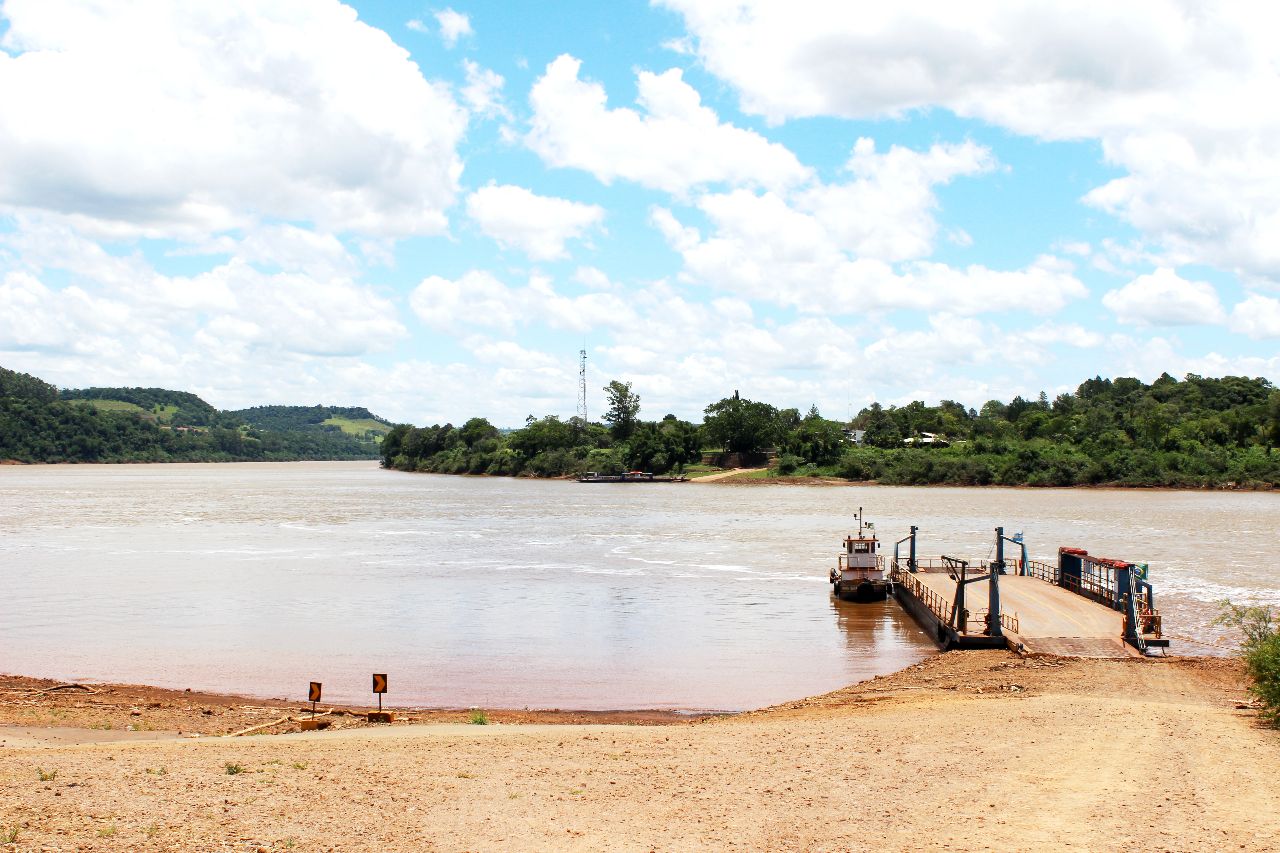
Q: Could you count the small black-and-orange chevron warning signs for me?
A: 2